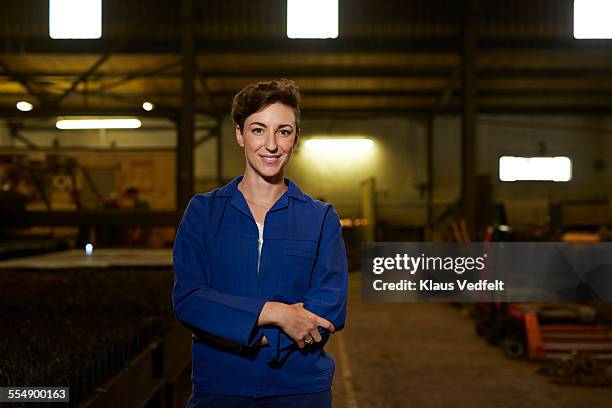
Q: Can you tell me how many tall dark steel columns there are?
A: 2